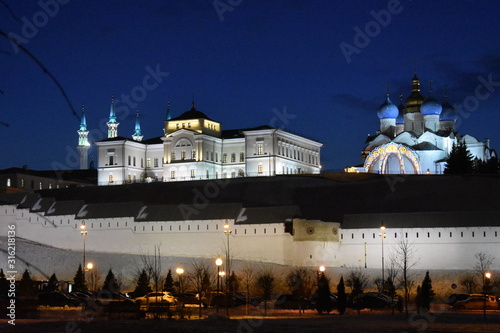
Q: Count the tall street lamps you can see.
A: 3